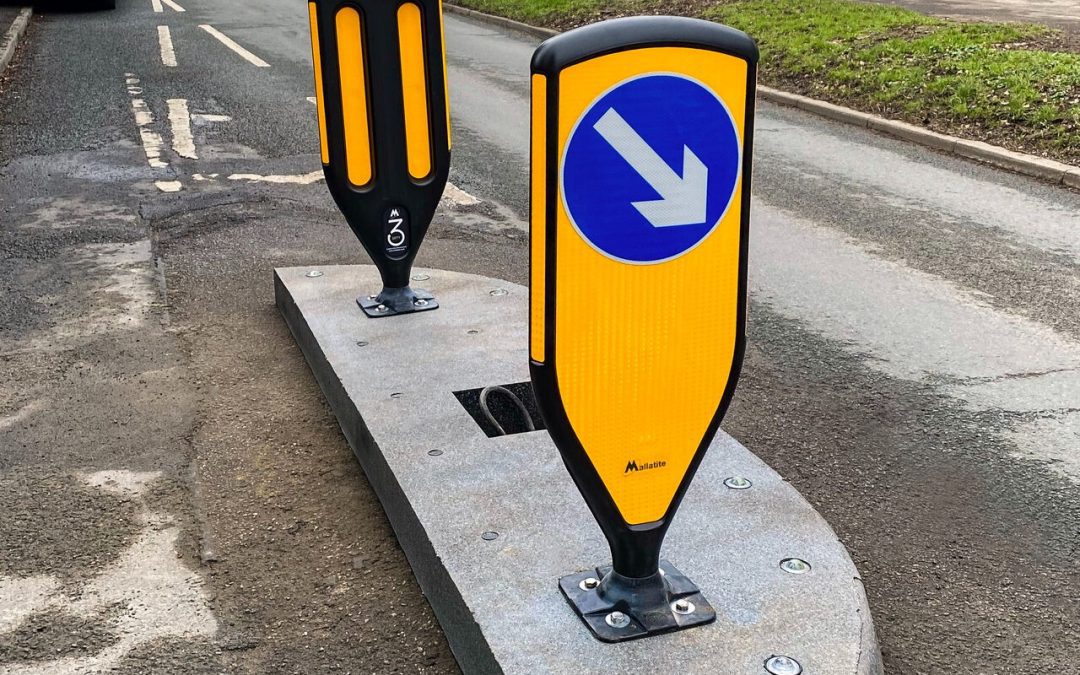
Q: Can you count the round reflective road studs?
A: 6